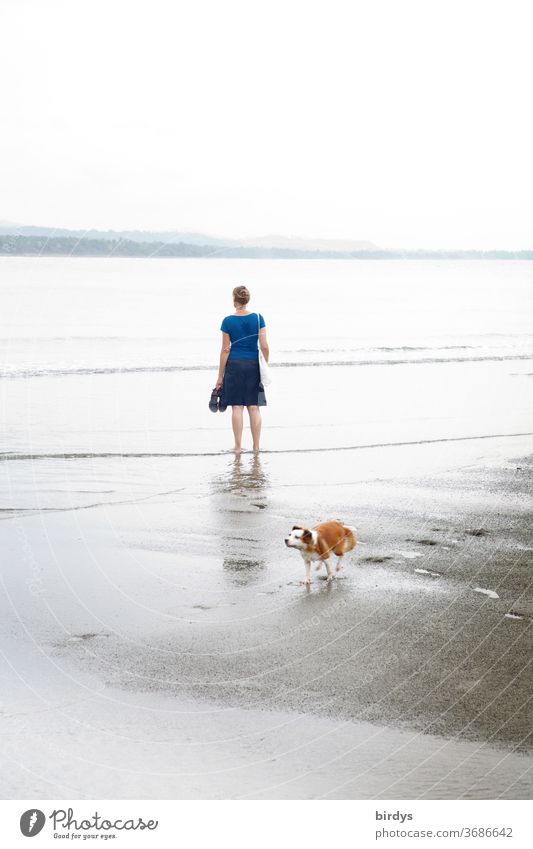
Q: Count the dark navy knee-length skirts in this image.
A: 1